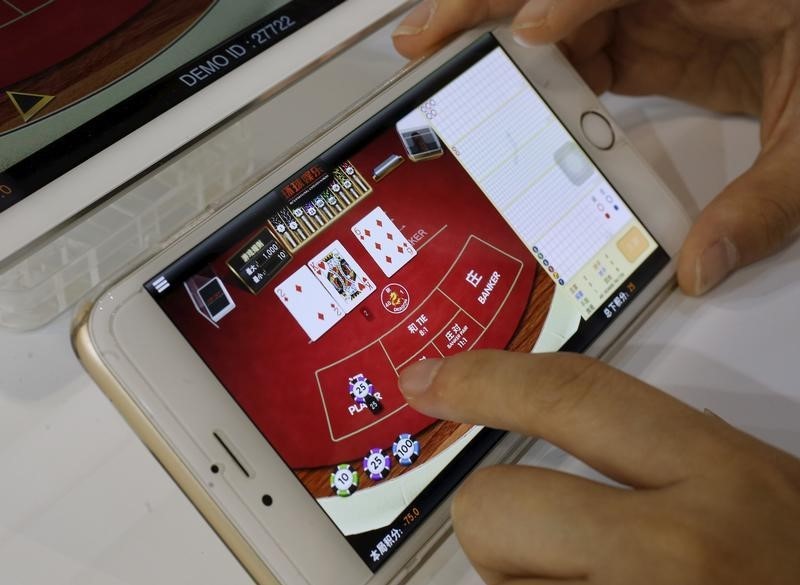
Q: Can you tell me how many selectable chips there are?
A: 3